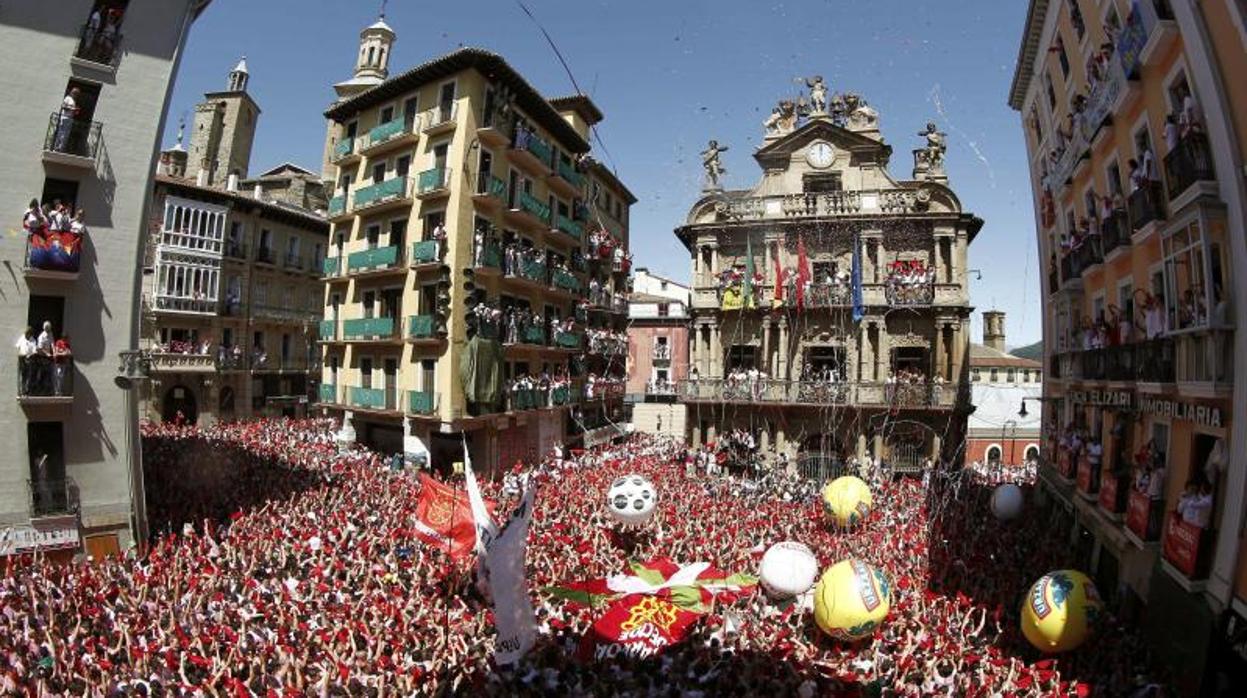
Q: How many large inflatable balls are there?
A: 6